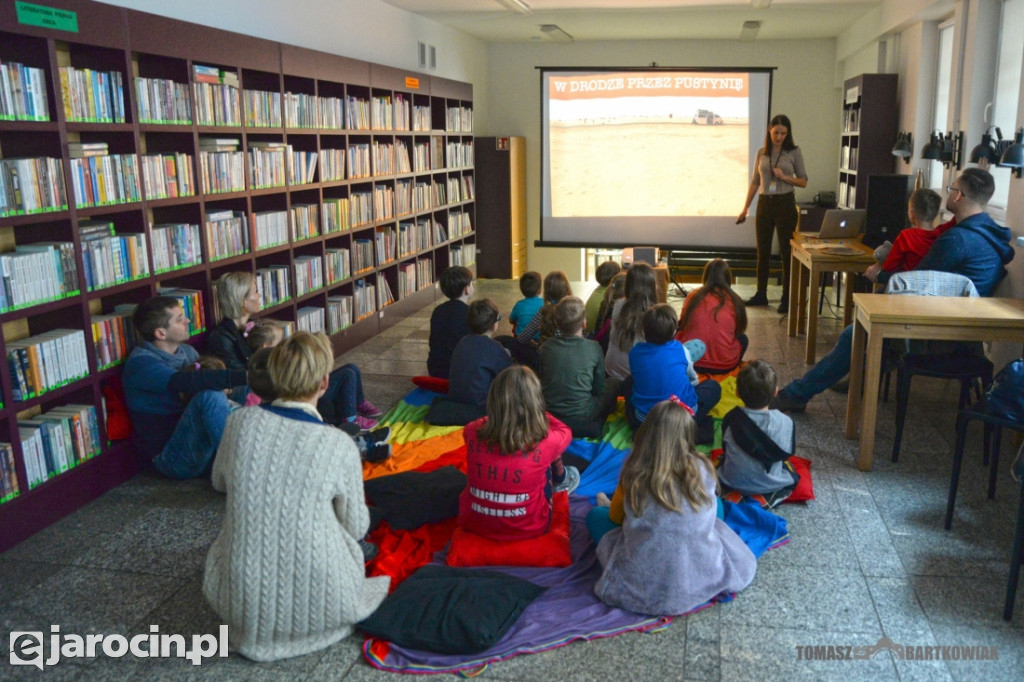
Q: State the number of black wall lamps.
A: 4